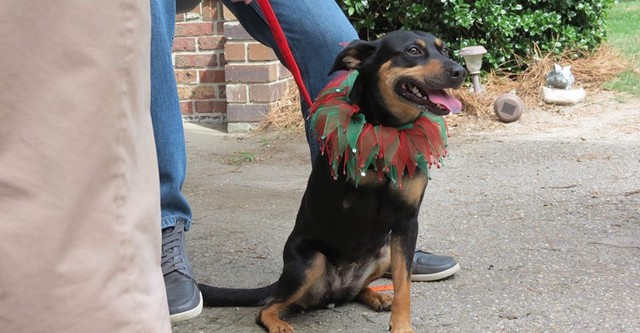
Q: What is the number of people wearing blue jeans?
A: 1